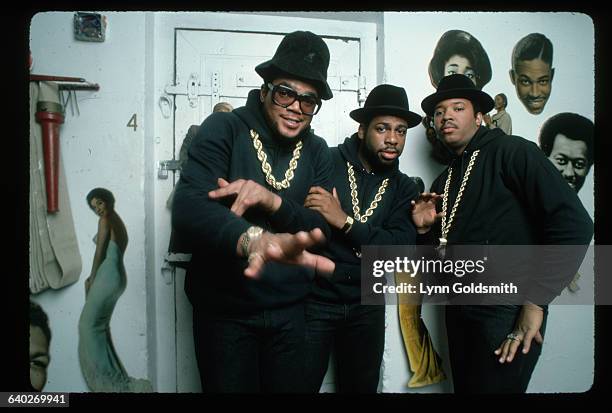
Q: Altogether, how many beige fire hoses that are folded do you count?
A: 1